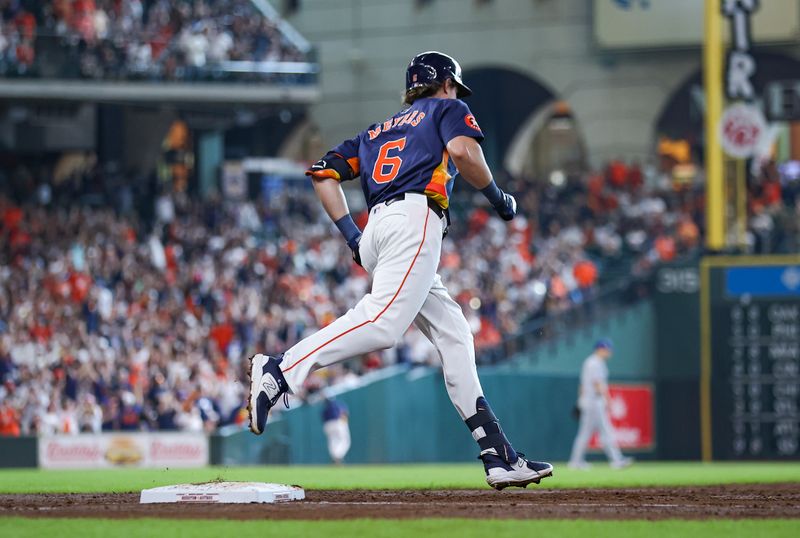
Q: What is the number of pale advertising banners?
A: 1